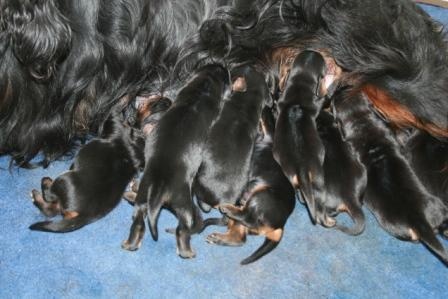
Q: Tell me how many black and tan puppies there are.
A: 8